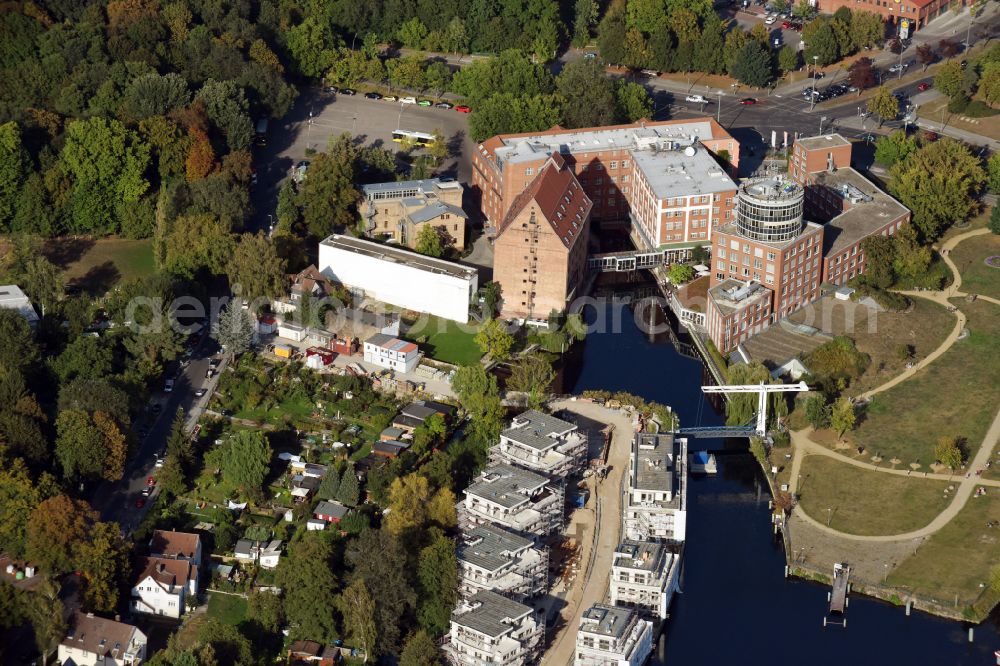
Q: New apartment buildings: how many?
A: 7